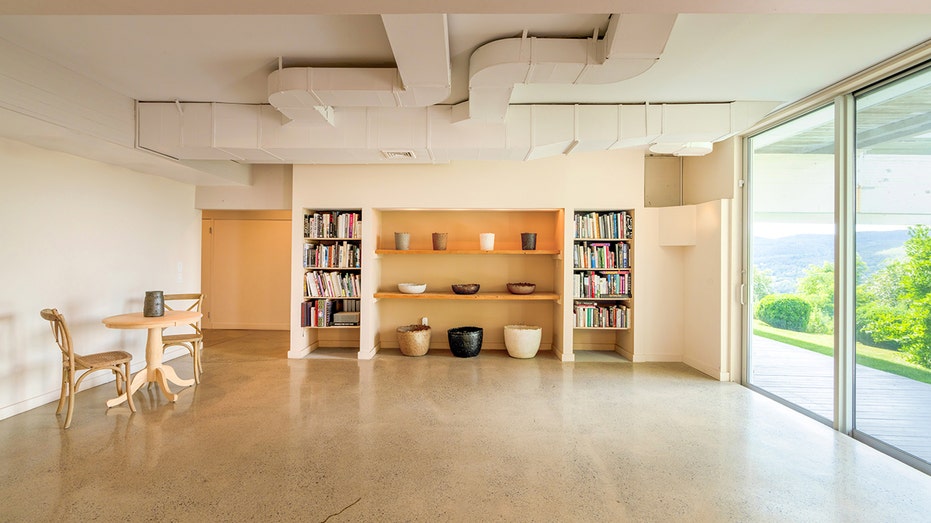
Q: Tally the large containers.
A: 3